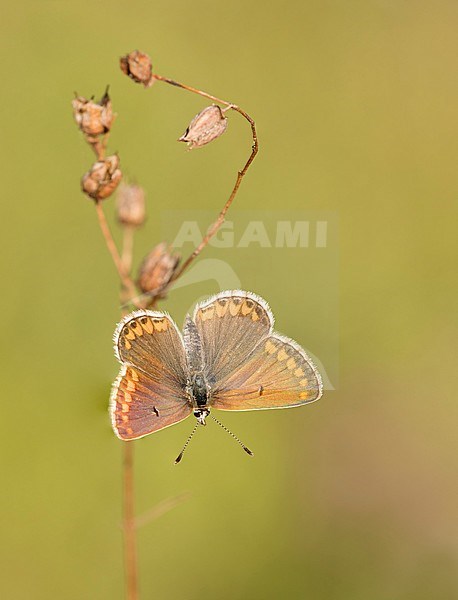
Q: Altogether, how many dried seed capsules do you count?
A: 6